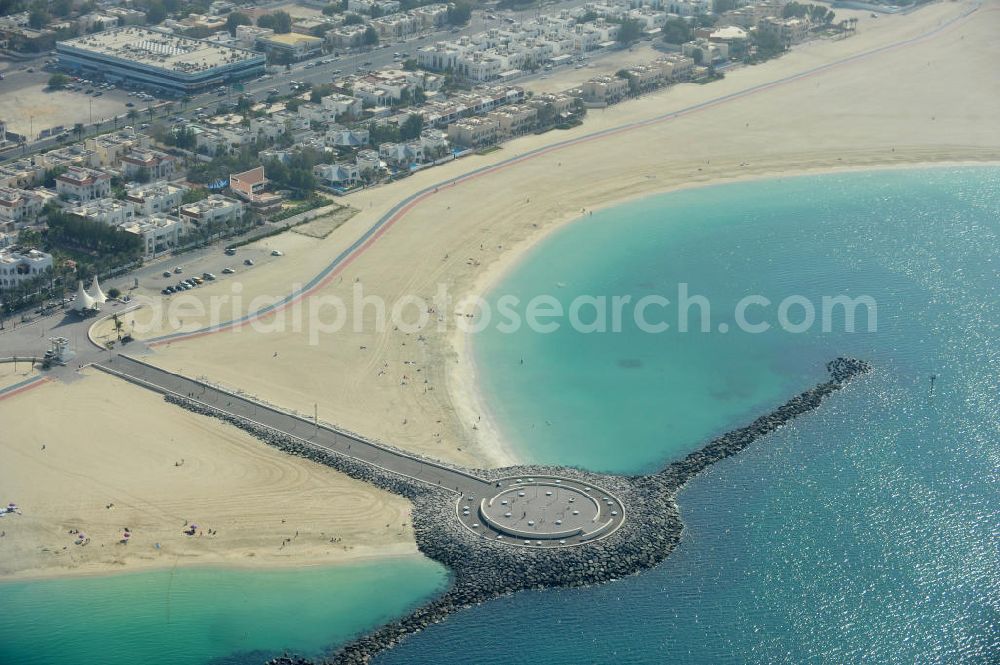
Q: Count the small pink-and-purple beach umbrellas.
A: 4